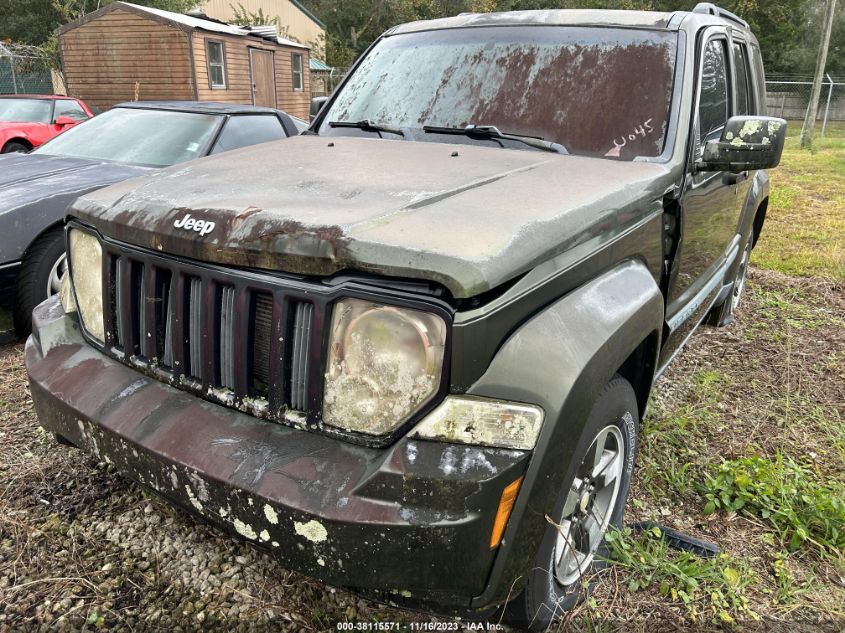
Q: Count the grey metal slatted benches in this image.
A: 0